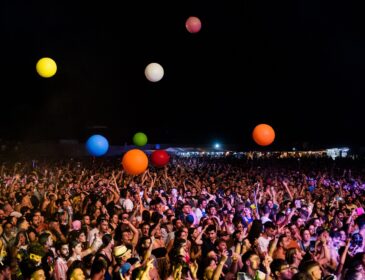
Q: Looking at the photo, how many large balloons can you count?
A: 8